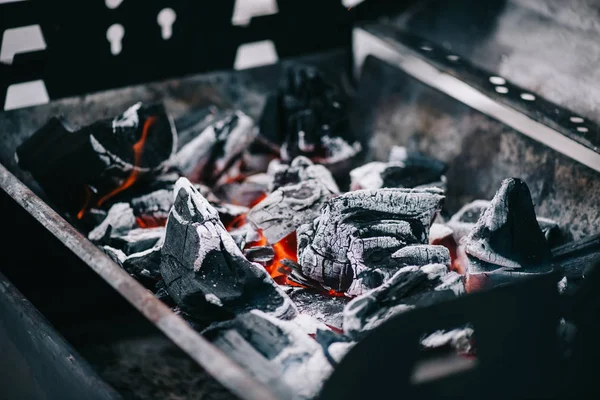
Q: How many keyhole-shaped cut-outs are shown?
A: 2